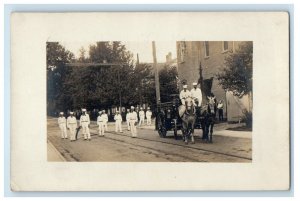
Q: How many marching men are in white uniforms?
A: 10